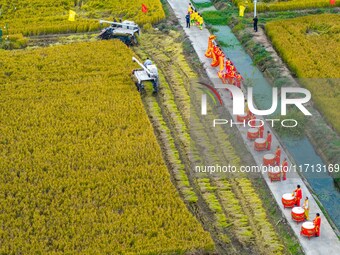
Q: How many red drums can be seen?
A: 8